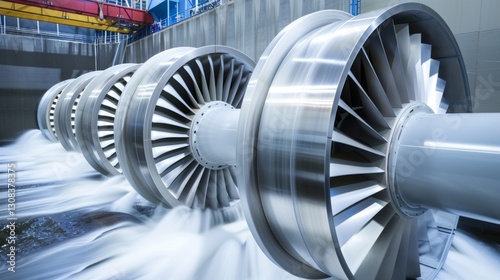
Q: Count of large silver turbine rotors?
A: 5